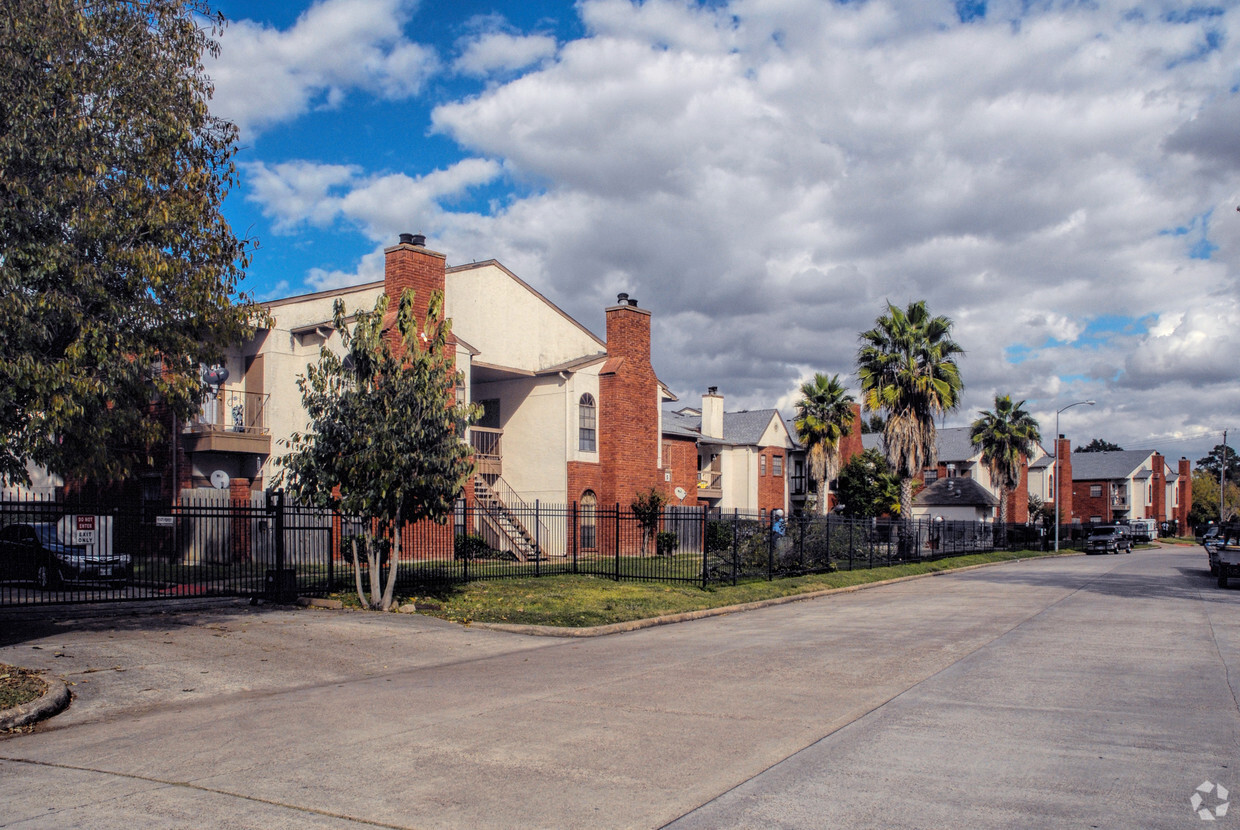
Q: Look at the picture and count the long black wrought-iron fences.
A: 1